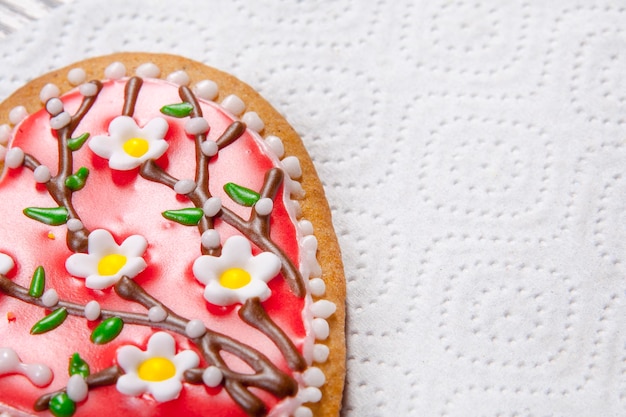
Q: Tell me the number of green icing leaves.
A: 11